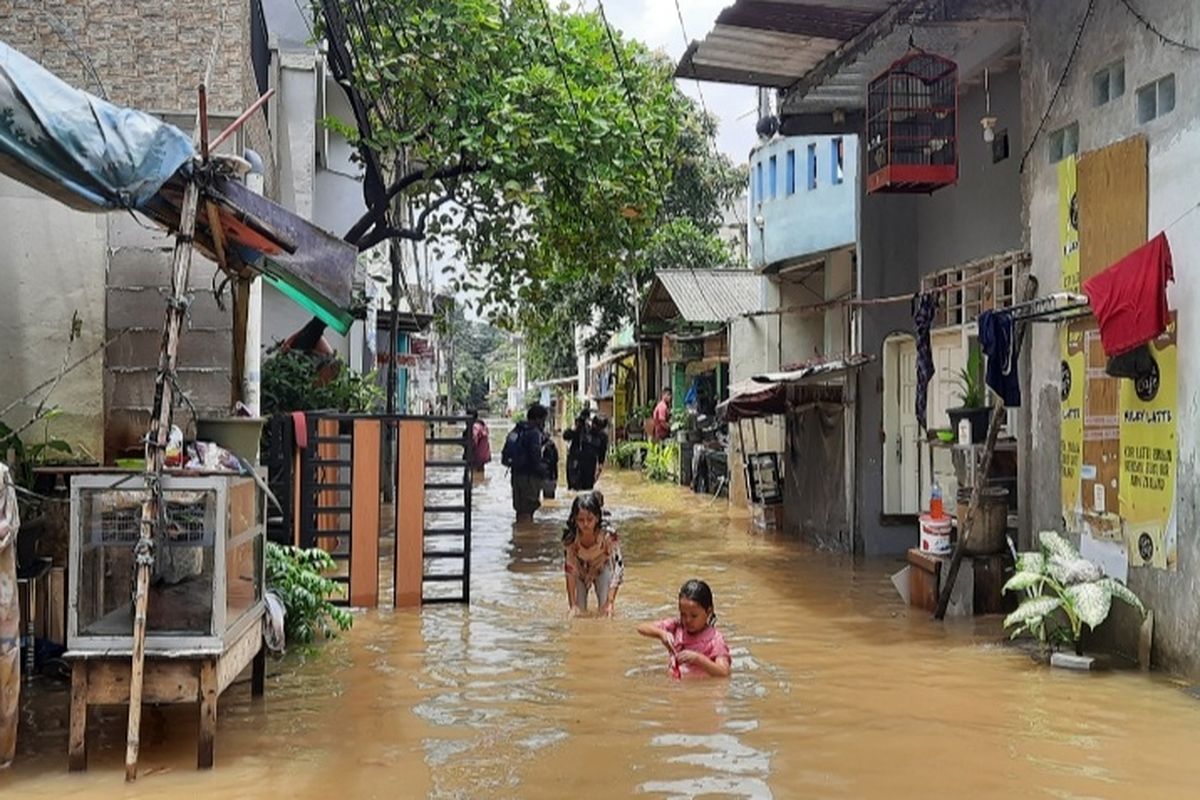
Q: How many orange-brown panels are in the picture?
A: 2